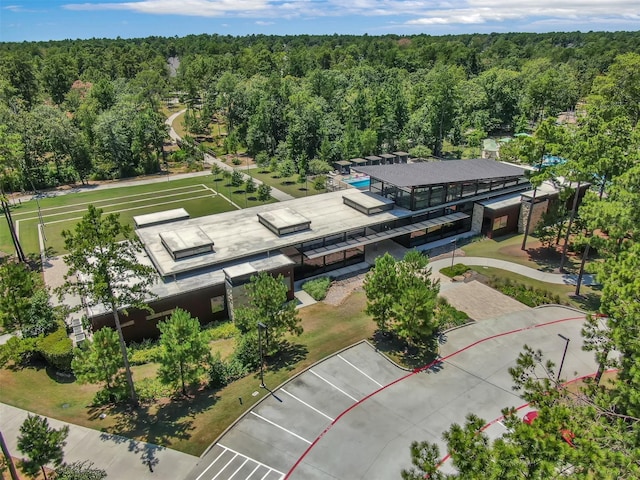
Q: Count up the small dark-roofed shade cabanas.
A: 5